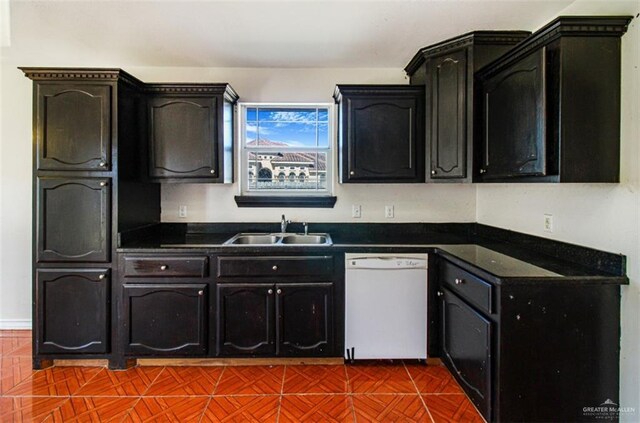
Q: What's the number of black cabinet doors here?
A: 11